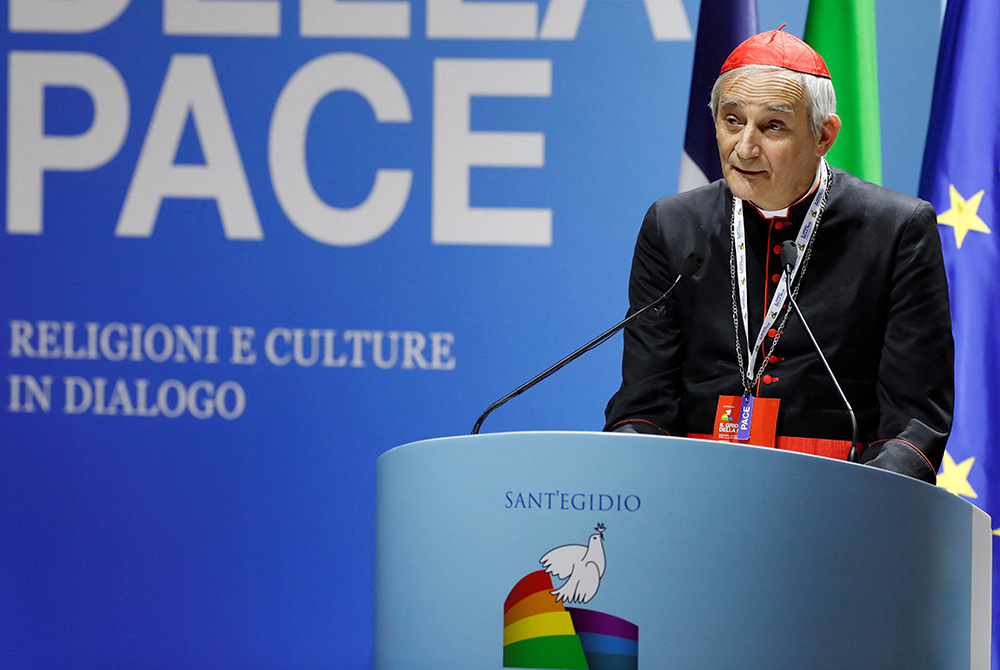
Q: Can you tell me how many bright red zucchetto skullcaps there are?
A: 1